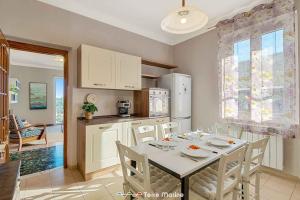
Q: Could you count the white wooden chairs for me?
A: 6